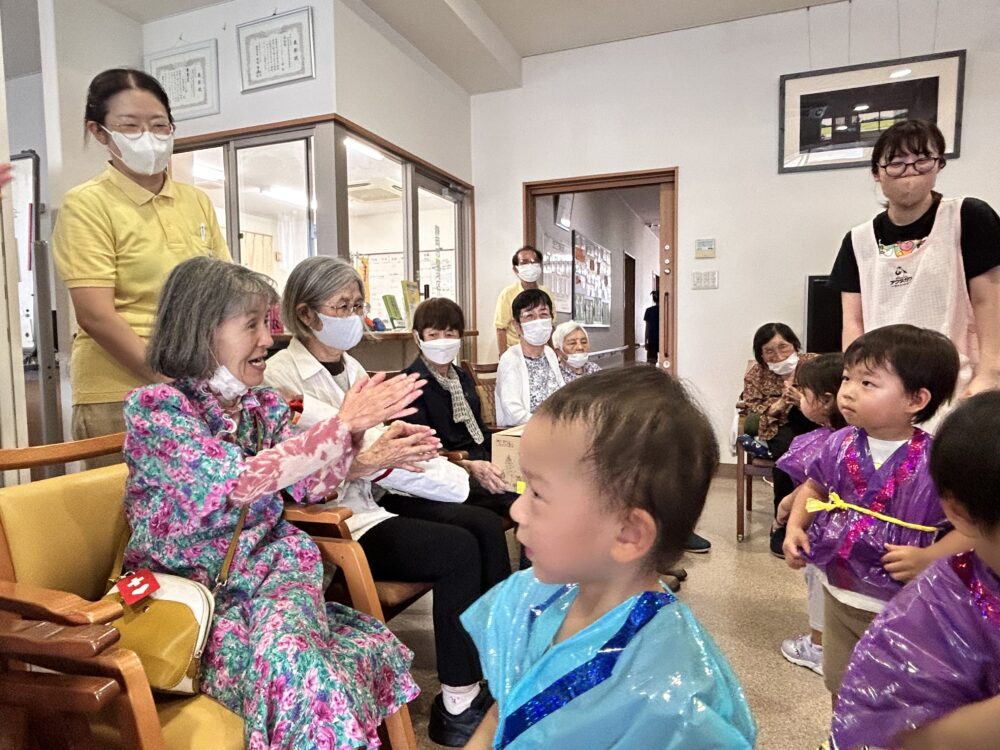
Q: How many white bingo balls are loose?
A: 0